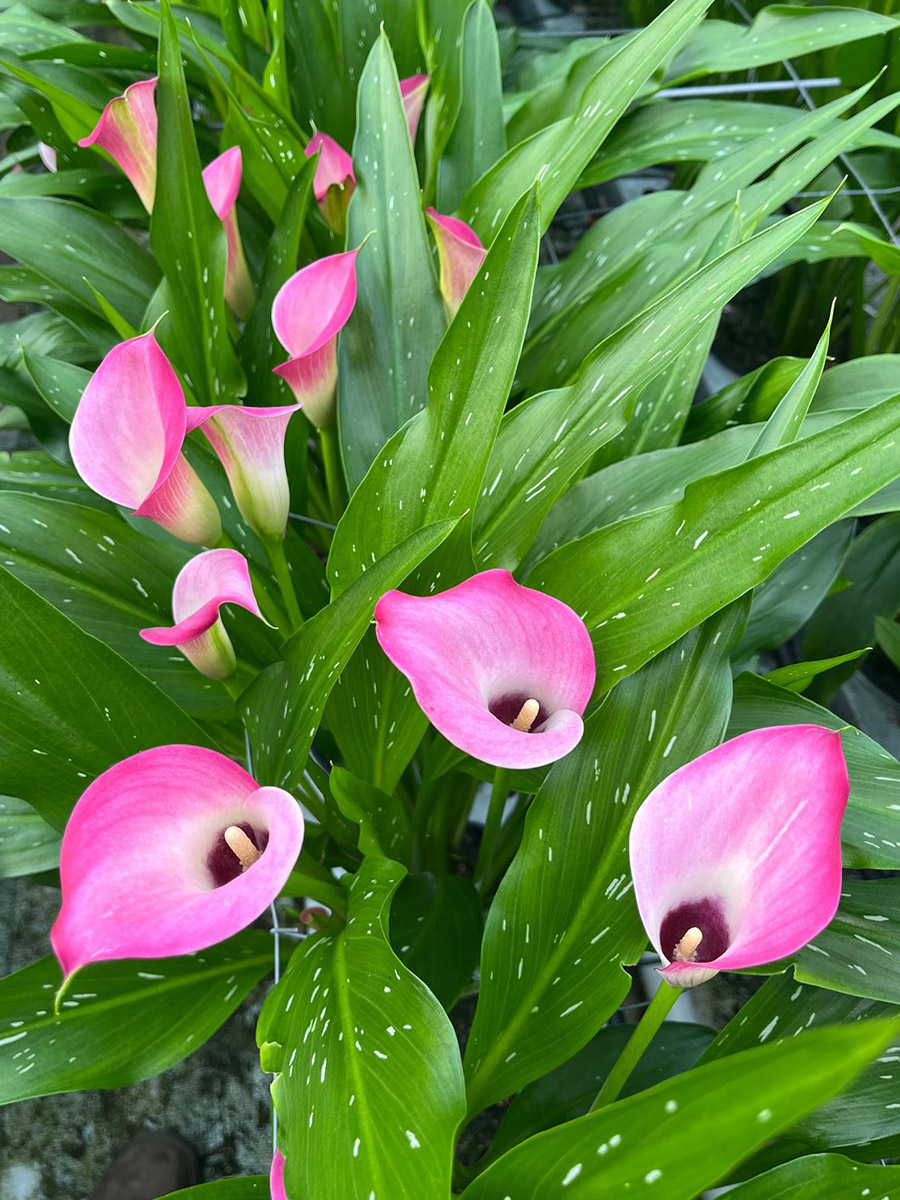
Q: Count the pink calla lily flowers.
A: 12